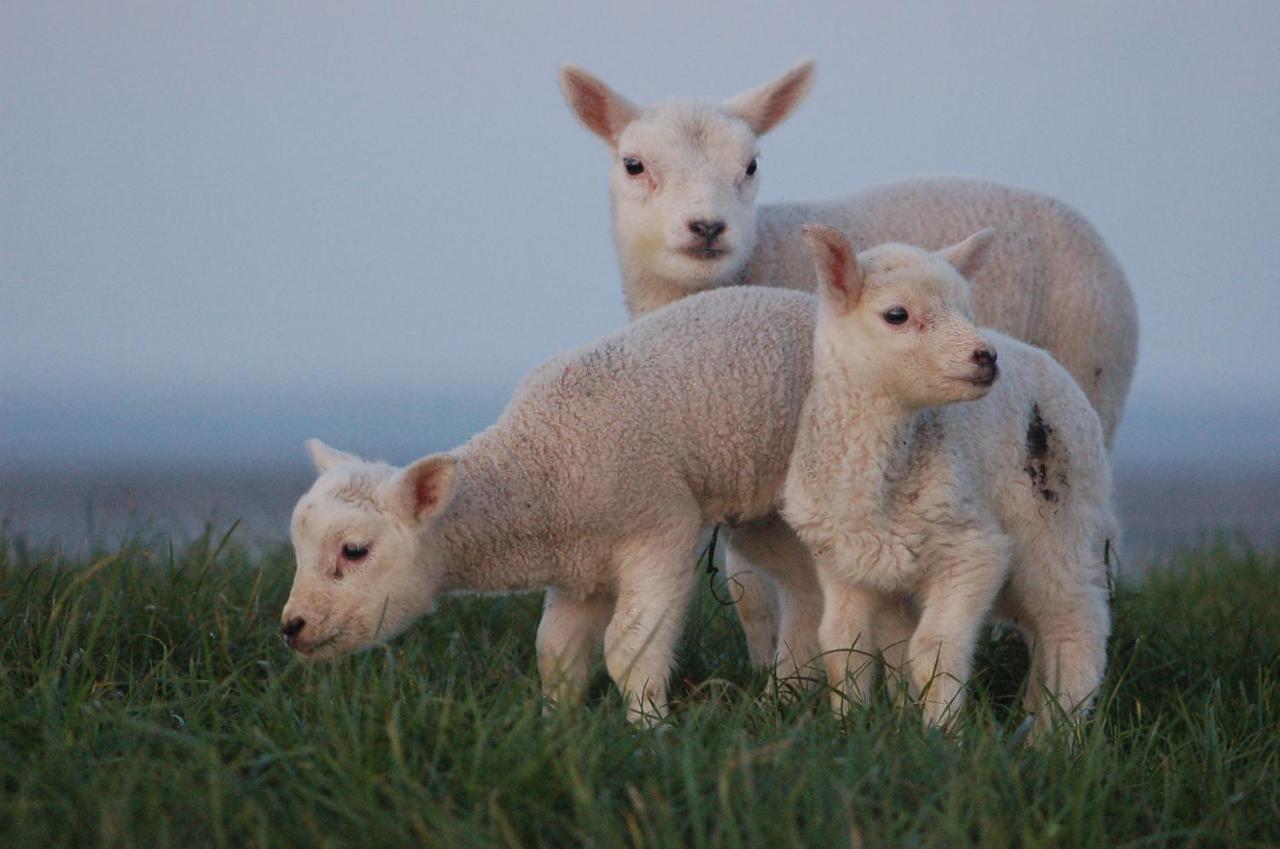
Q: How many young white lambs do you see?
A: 3